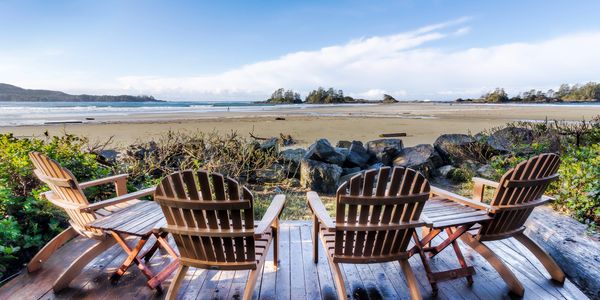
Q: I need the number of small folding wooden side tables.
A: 2